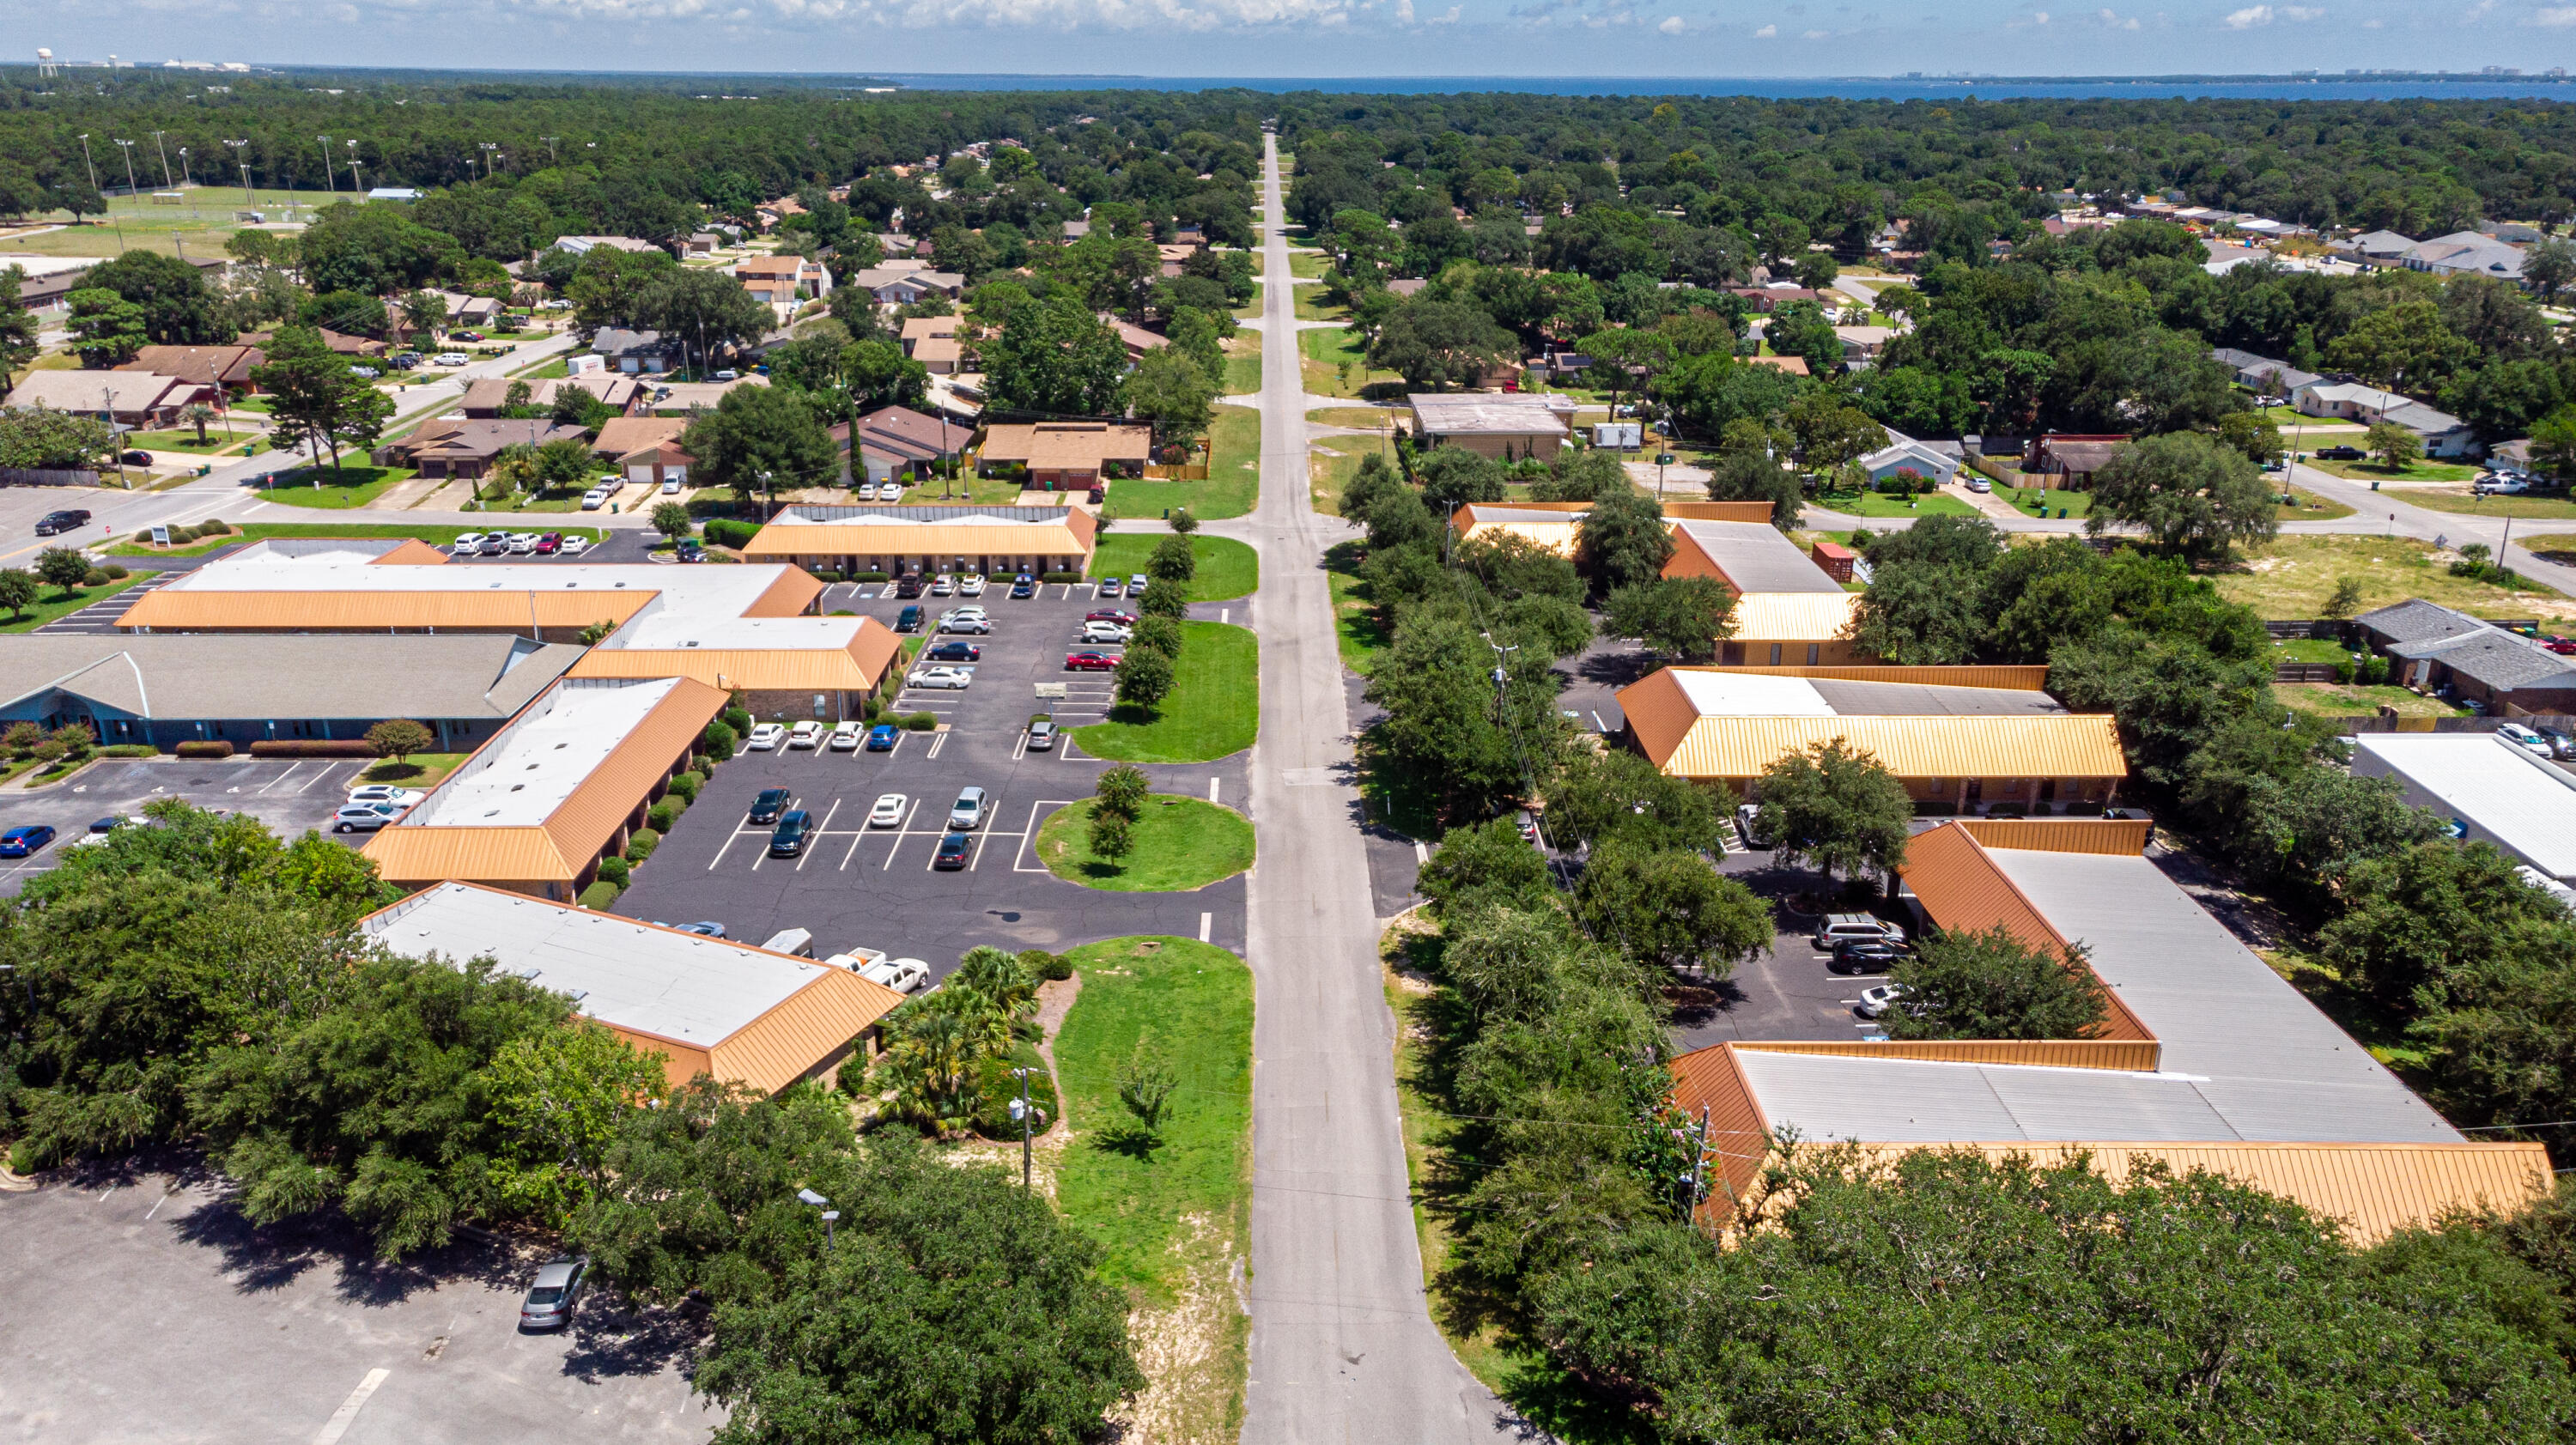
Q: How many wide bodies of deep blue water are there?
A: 1